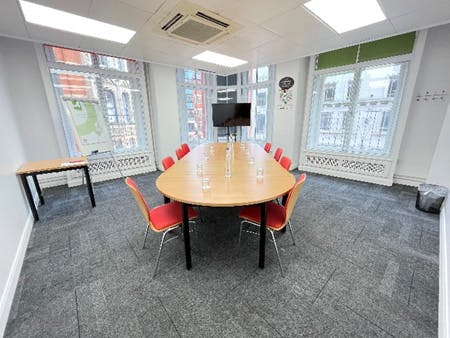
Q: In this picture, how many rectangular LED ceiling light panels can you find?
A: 3